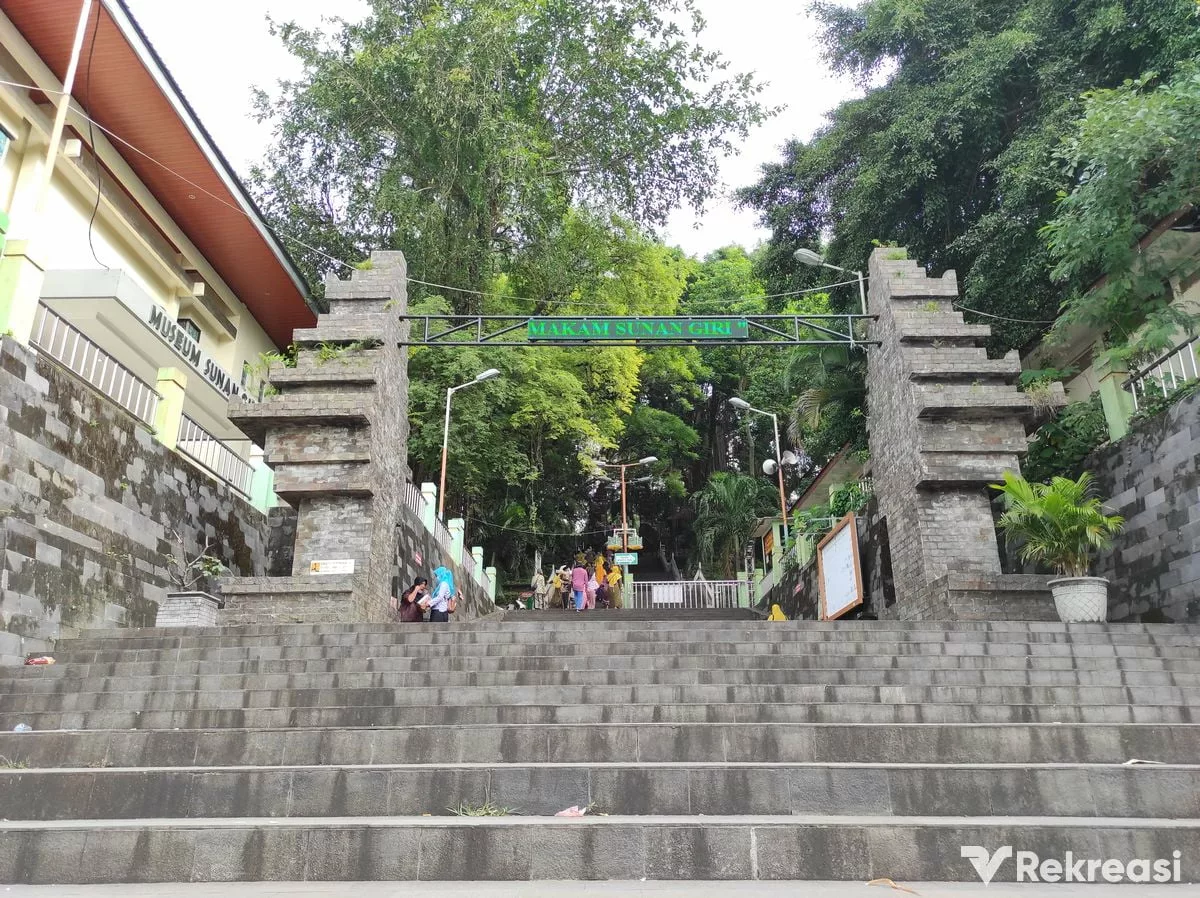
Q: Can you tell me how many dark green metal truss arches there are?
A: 1